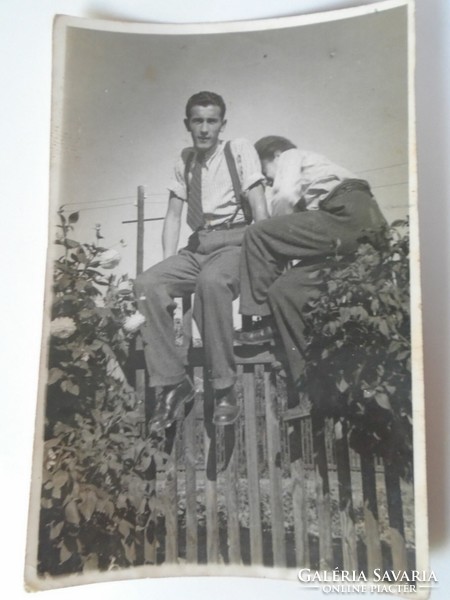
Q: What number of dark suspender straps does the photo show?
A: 2